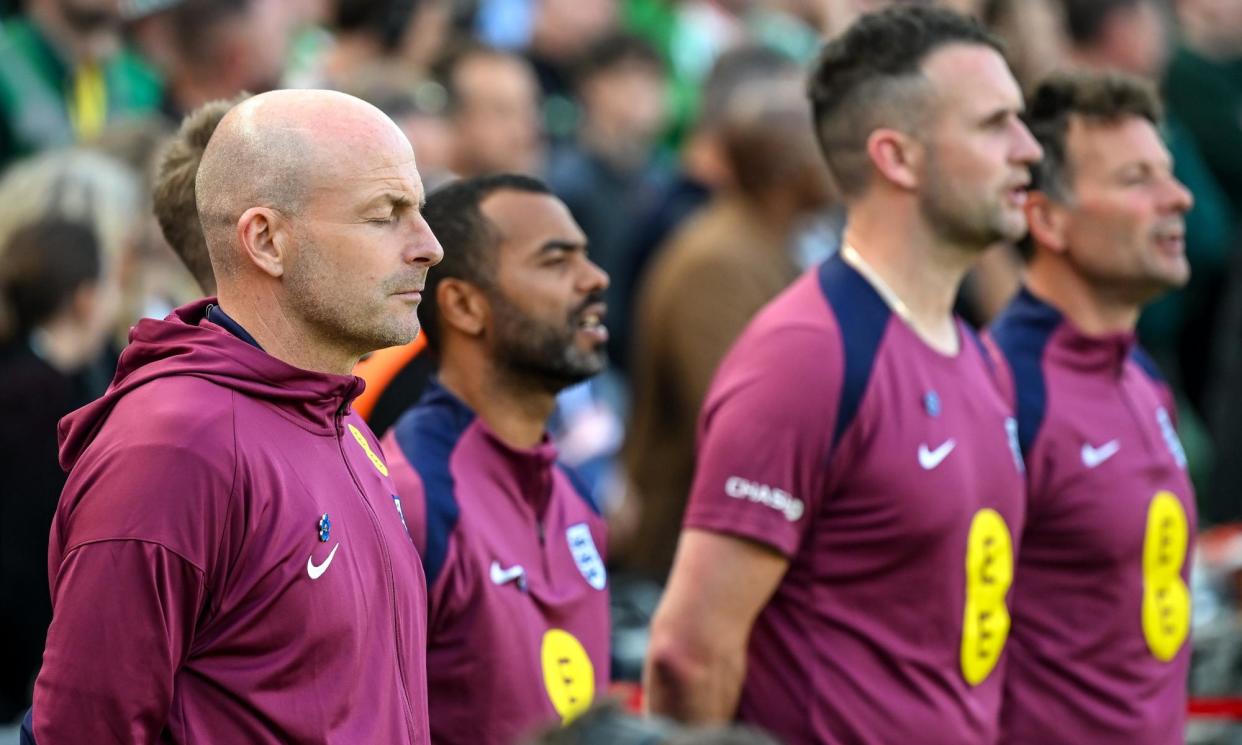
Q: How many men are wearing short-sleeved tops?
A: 1